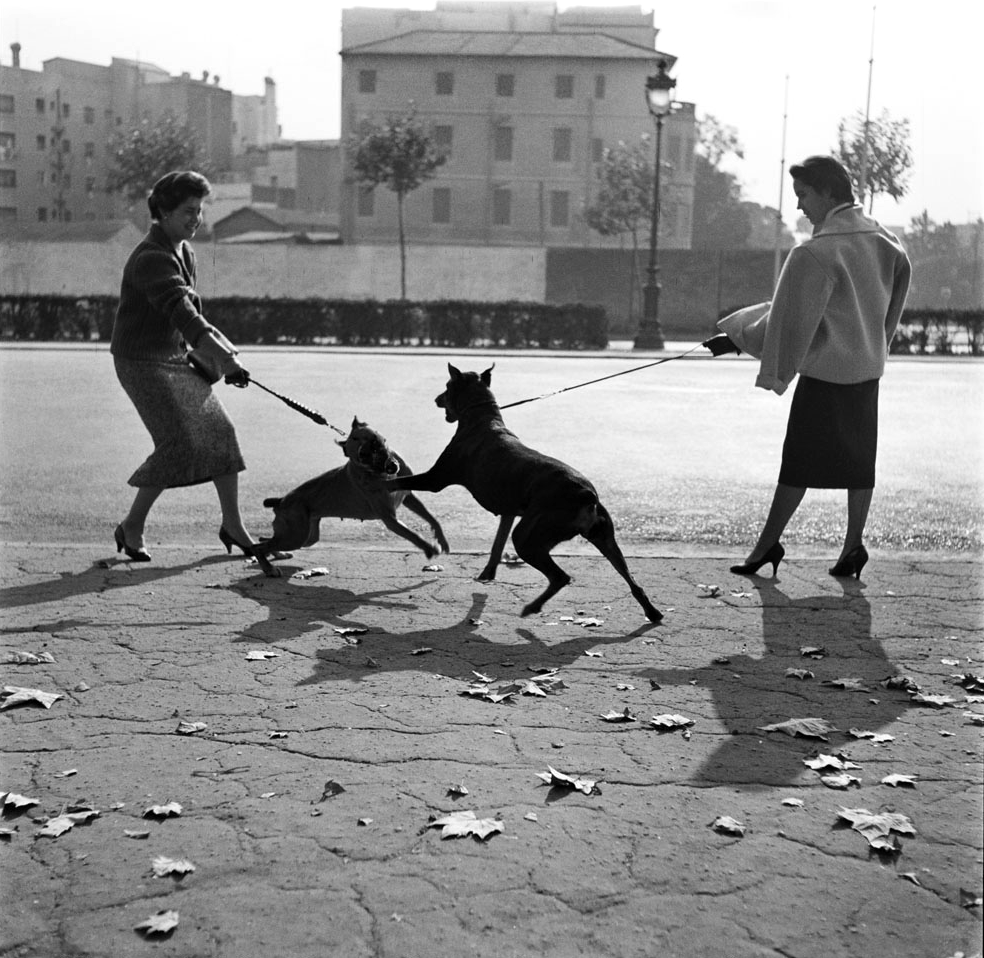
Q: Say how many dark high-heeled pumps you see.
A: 4